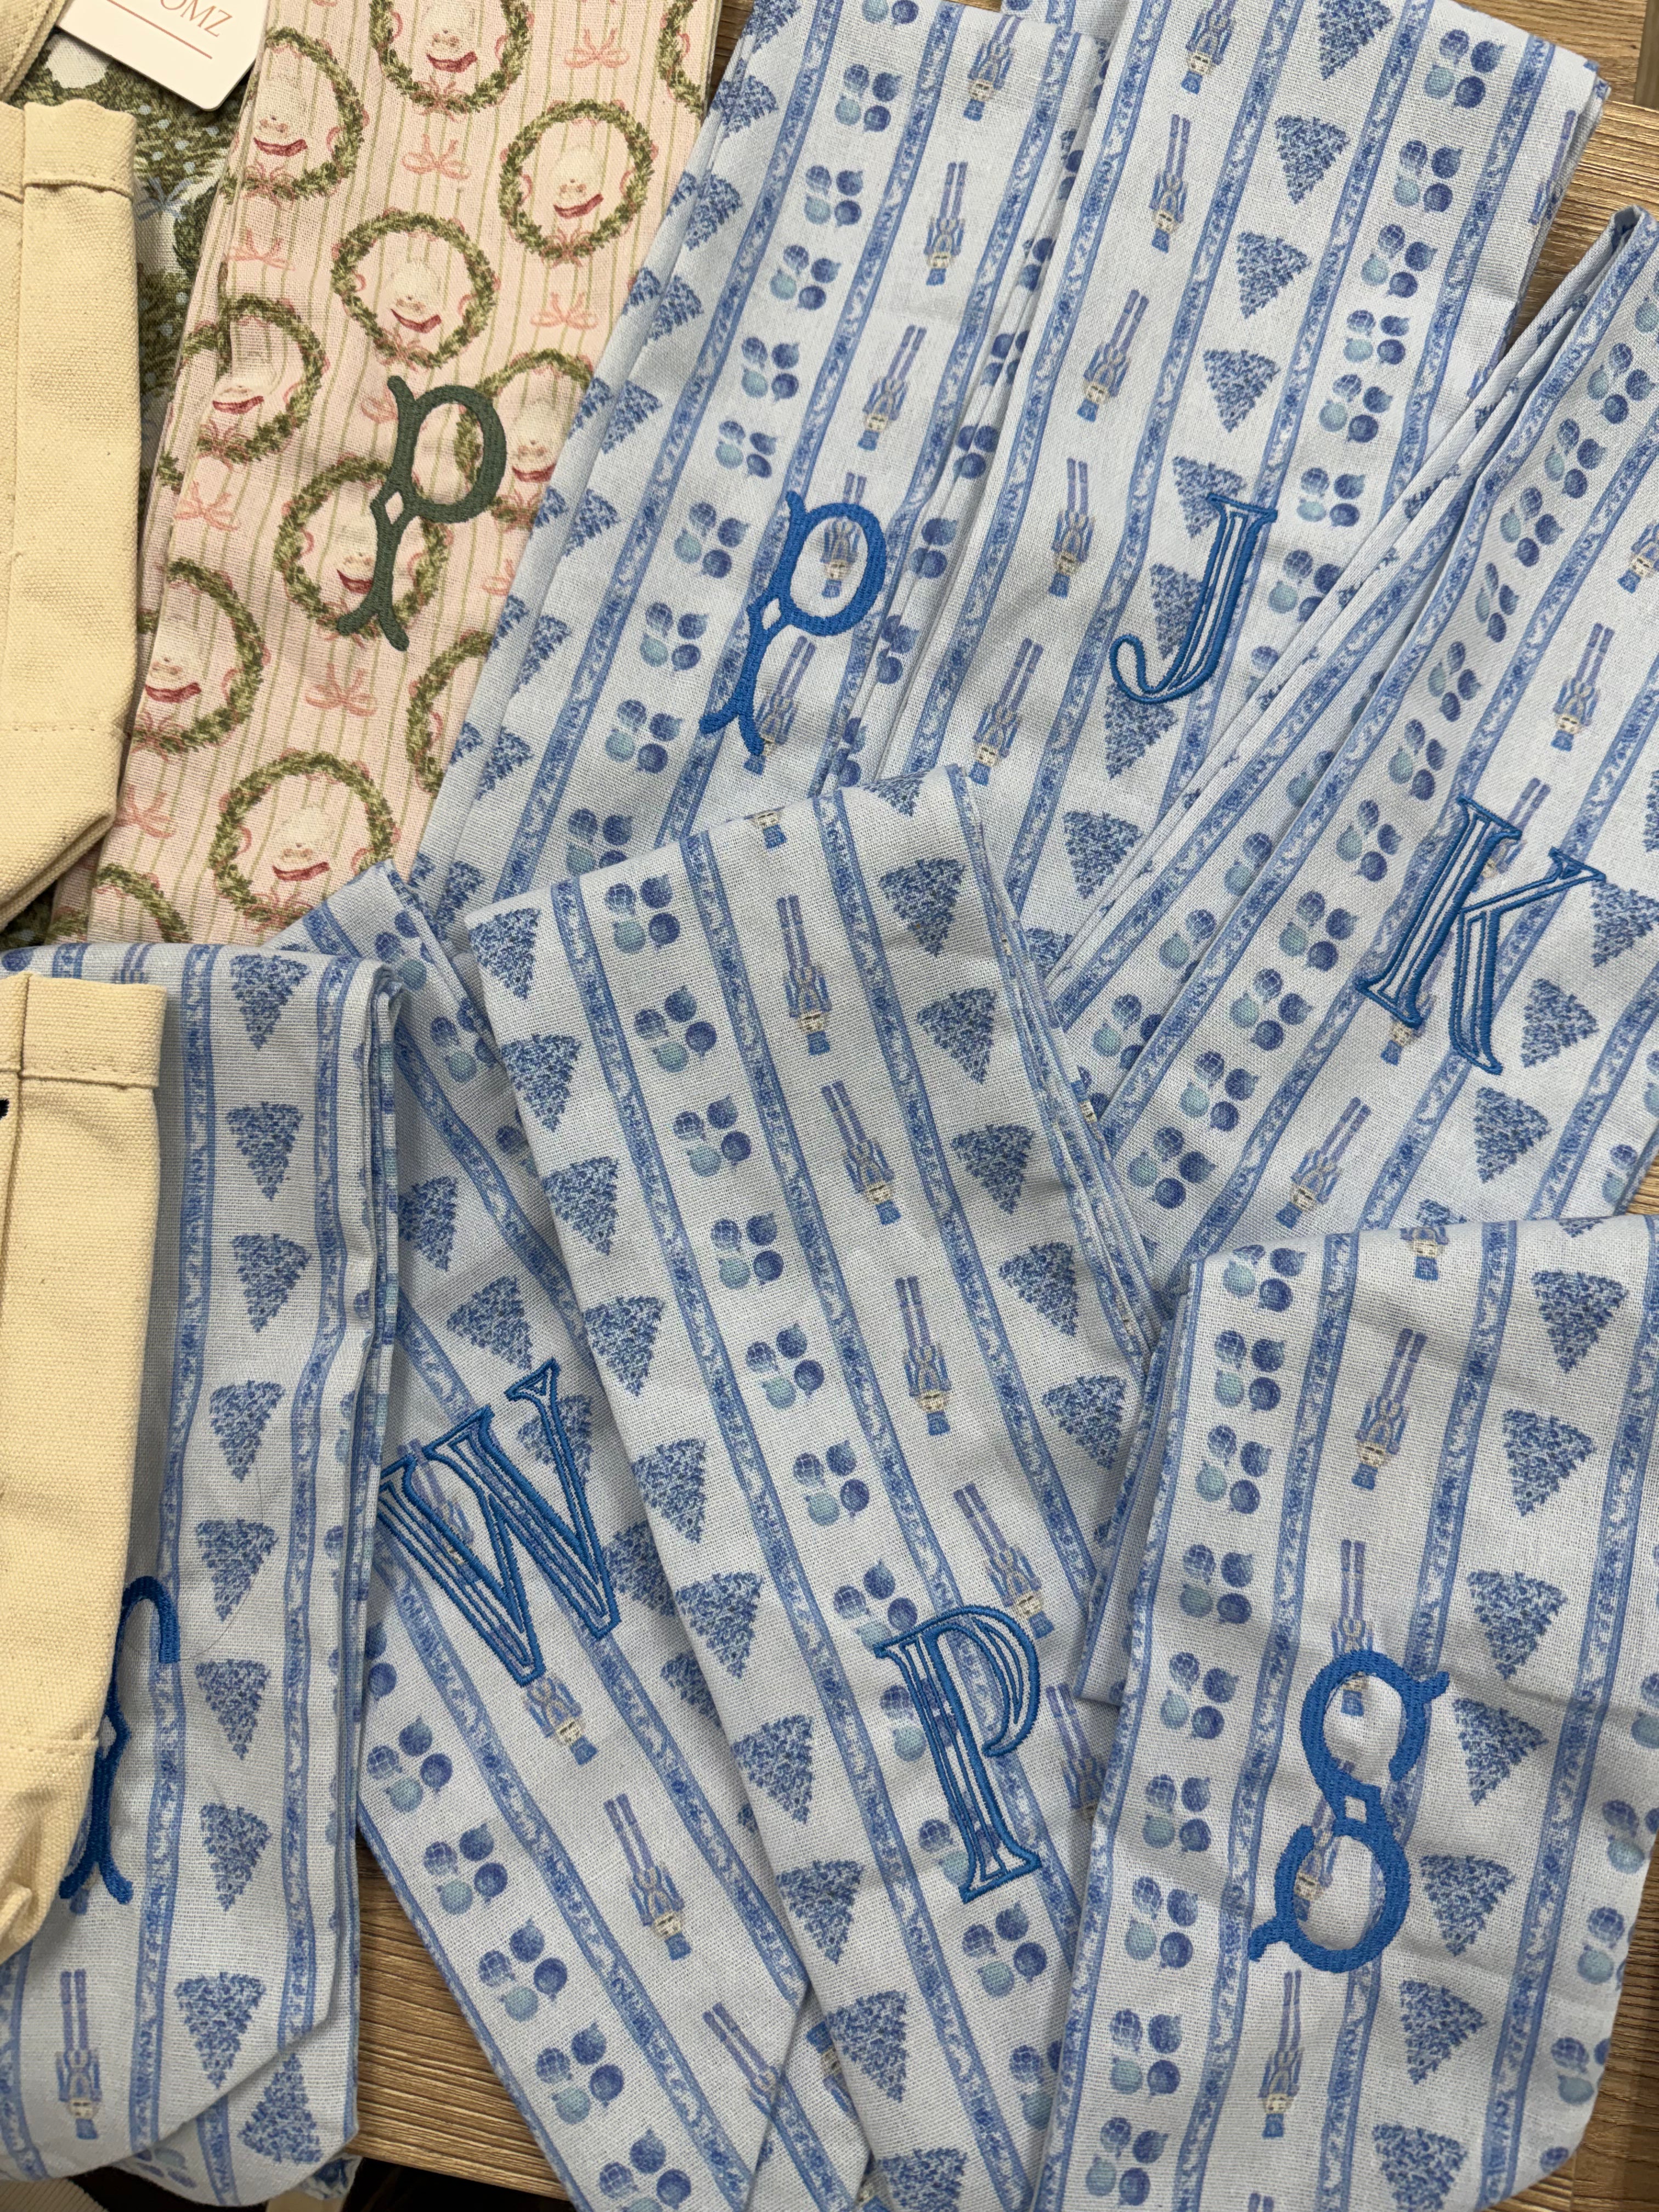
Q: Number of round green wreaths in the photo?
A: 12